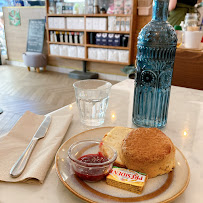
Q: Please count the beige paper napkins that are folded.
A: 1